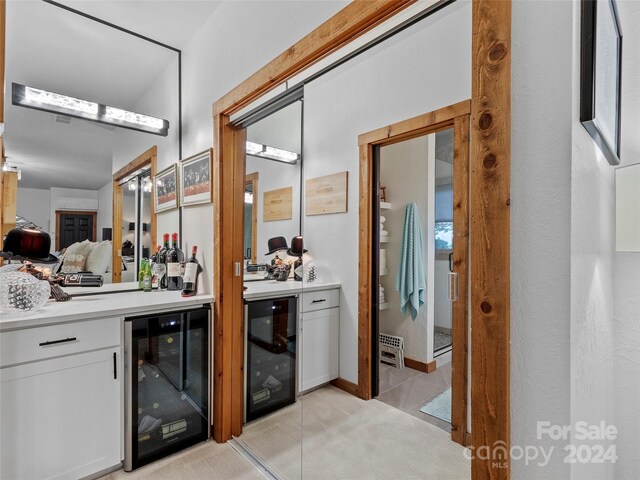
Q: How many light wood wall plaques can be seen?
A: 2